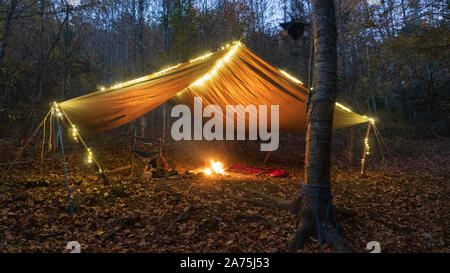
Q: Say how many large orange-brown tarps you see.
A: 1